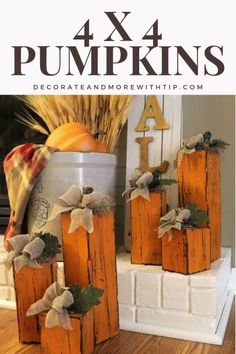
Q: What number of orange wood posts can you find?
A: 6